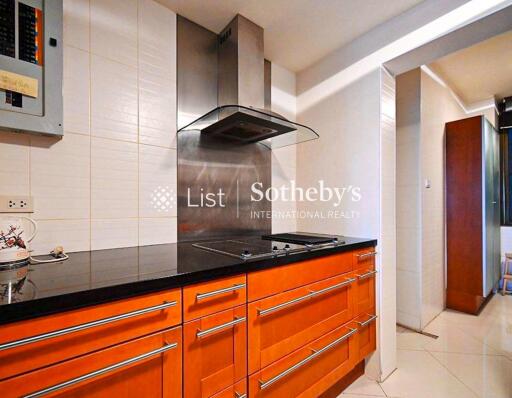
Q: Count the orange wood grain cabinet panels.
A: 11